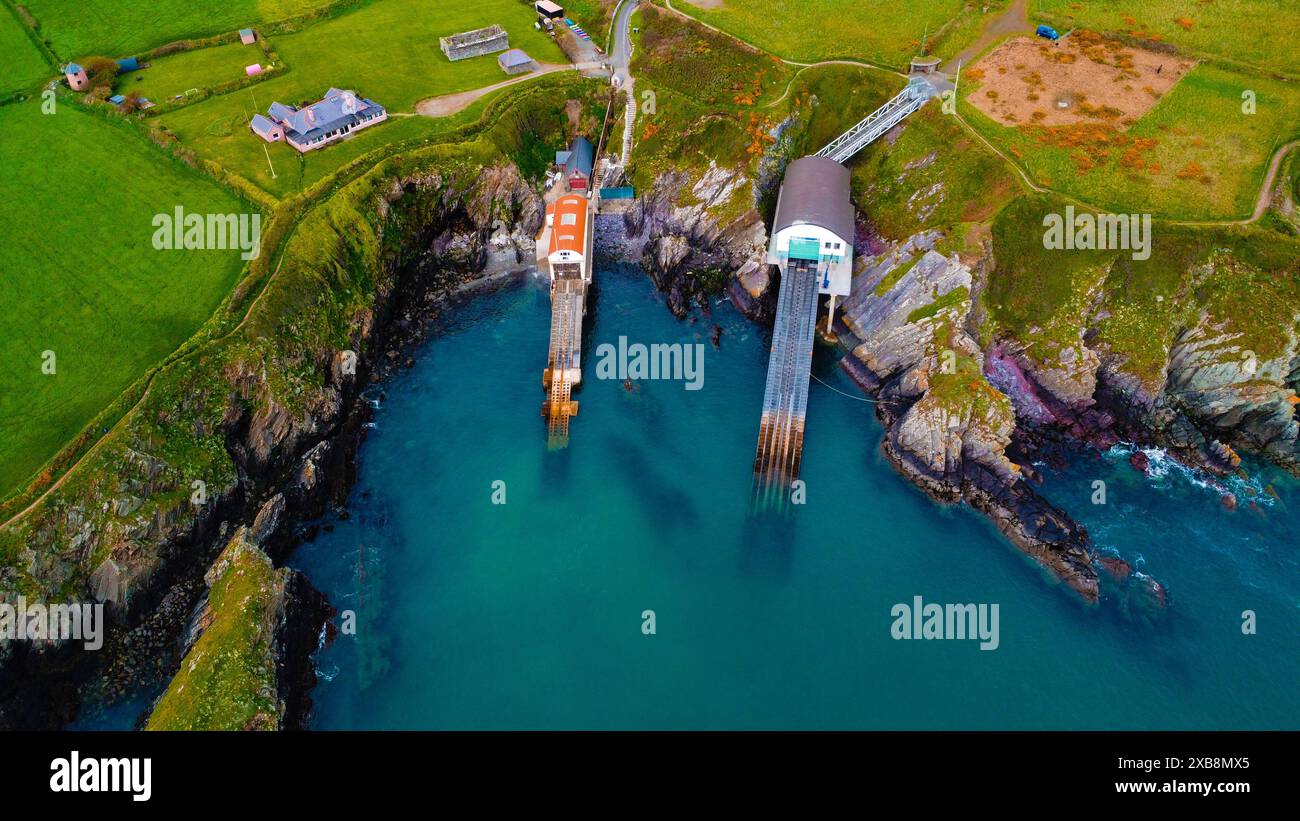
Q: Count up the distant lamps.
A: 0